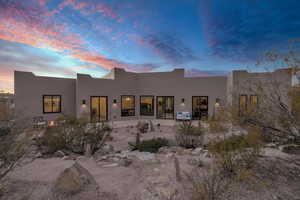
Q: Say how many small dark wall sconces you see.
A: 4